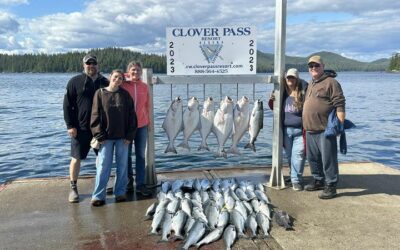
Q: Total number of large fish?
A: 6